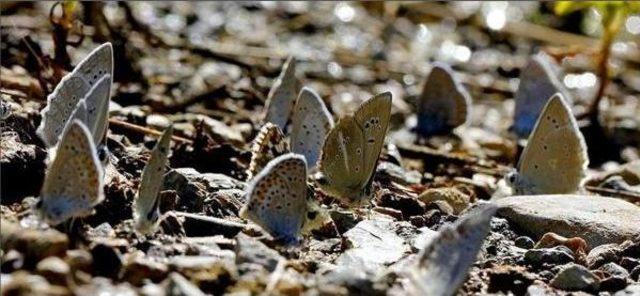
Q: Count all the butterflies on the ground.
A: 13